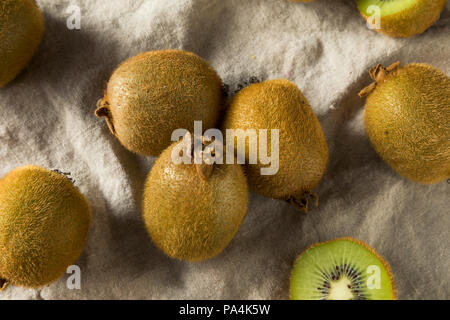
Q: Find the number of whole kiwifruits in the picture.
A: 6